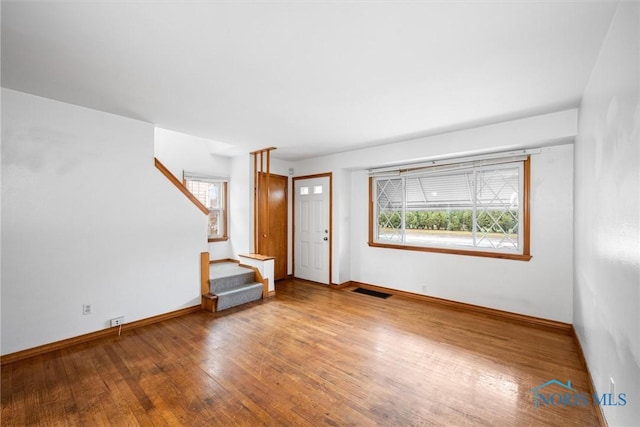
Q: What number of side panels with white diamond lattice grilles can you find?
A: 2